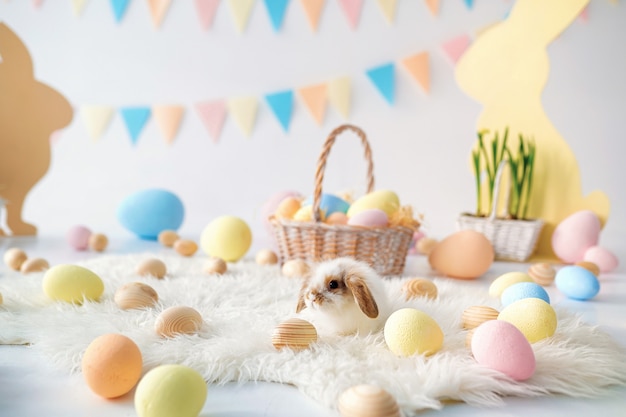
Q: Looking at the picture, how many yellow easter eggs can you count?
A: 8